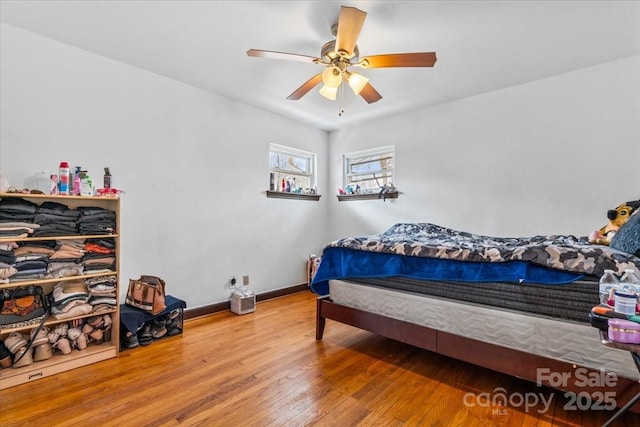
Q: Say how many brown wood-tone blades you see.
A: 5